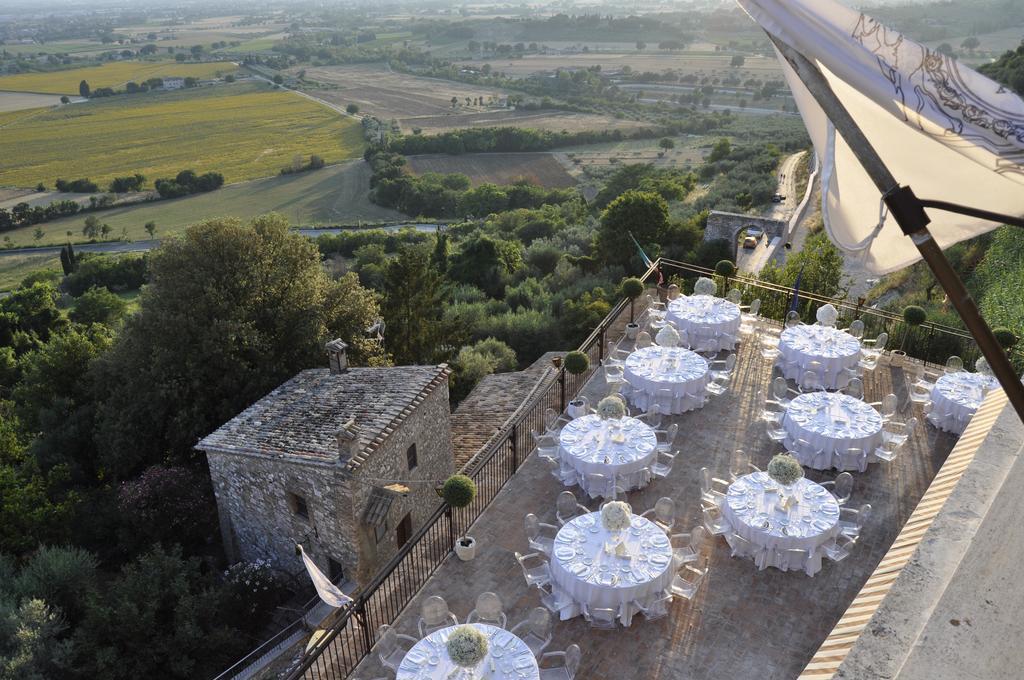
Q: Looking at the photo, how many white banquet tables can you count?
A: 9